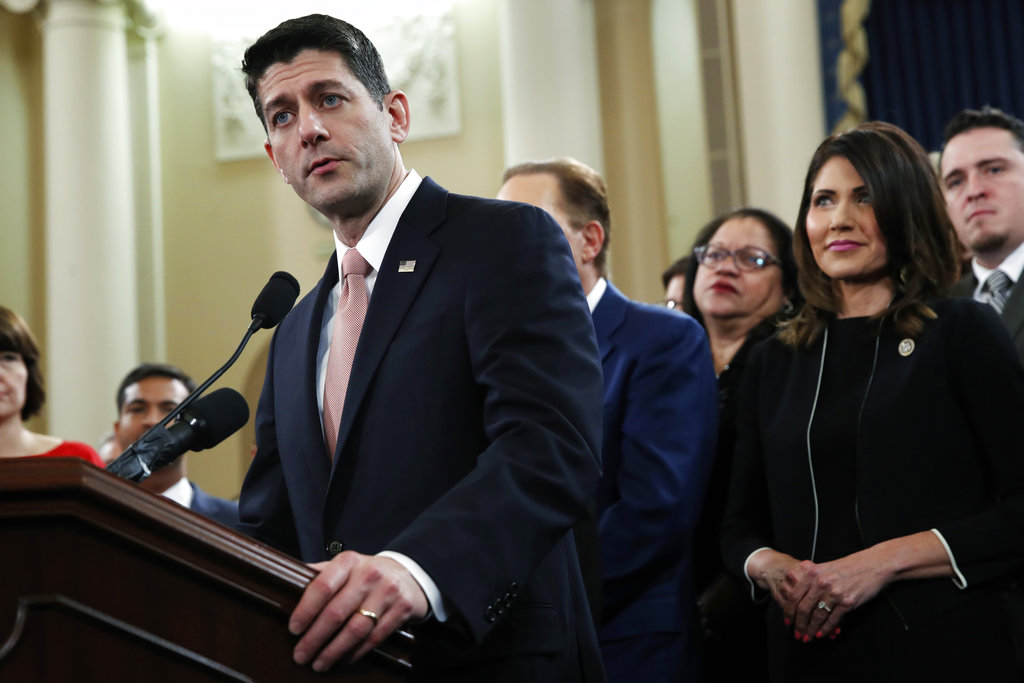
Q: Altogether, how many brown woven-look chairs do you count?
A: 0